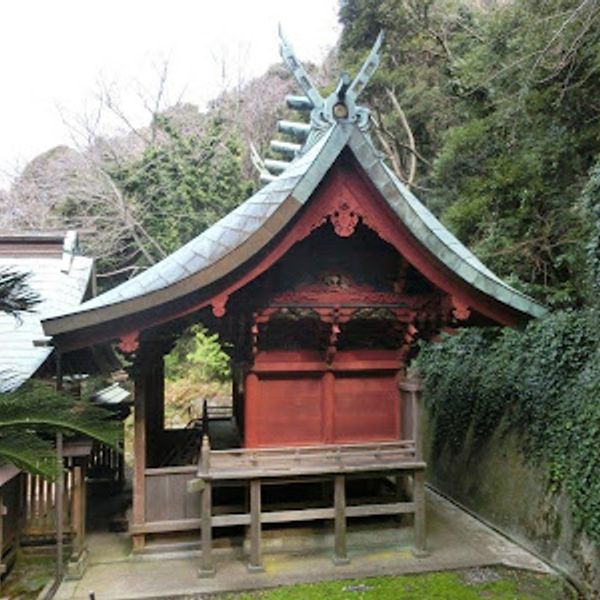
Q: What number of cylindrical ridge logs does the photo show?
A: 5